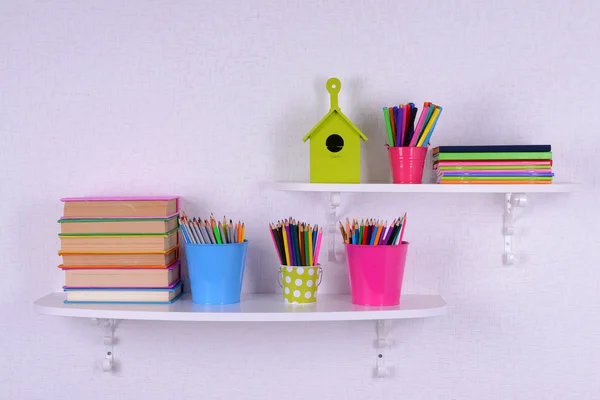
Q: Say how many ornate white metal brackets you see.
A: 4